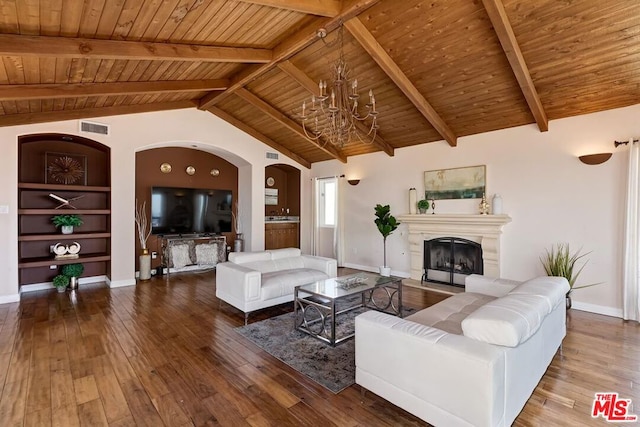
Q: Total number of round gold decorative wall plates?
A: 3